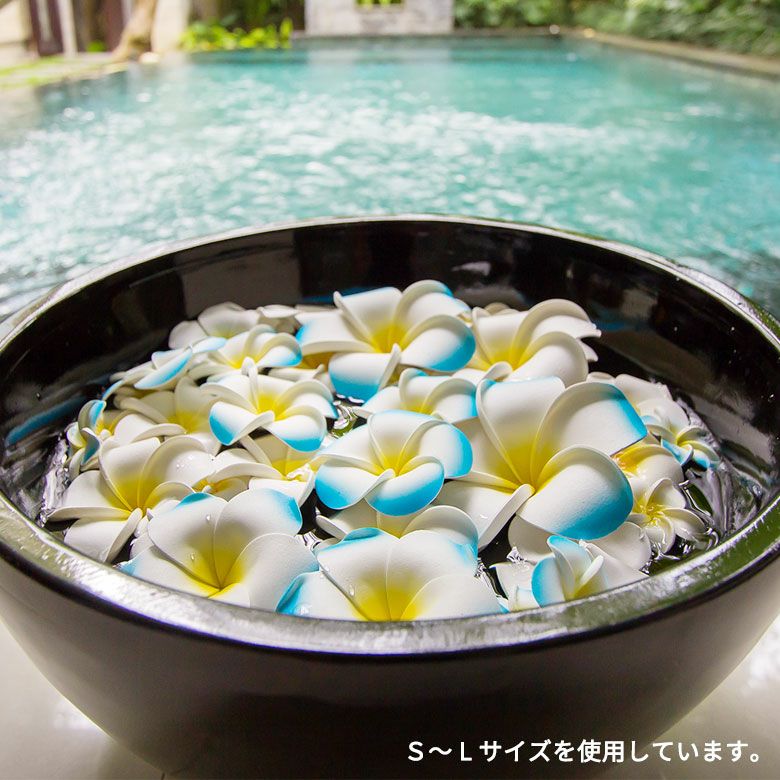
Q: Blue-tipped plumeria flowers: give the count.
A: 12